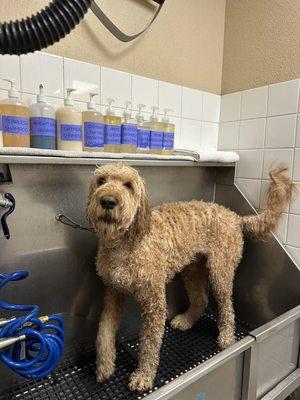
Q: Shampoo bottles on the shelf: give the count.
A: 9